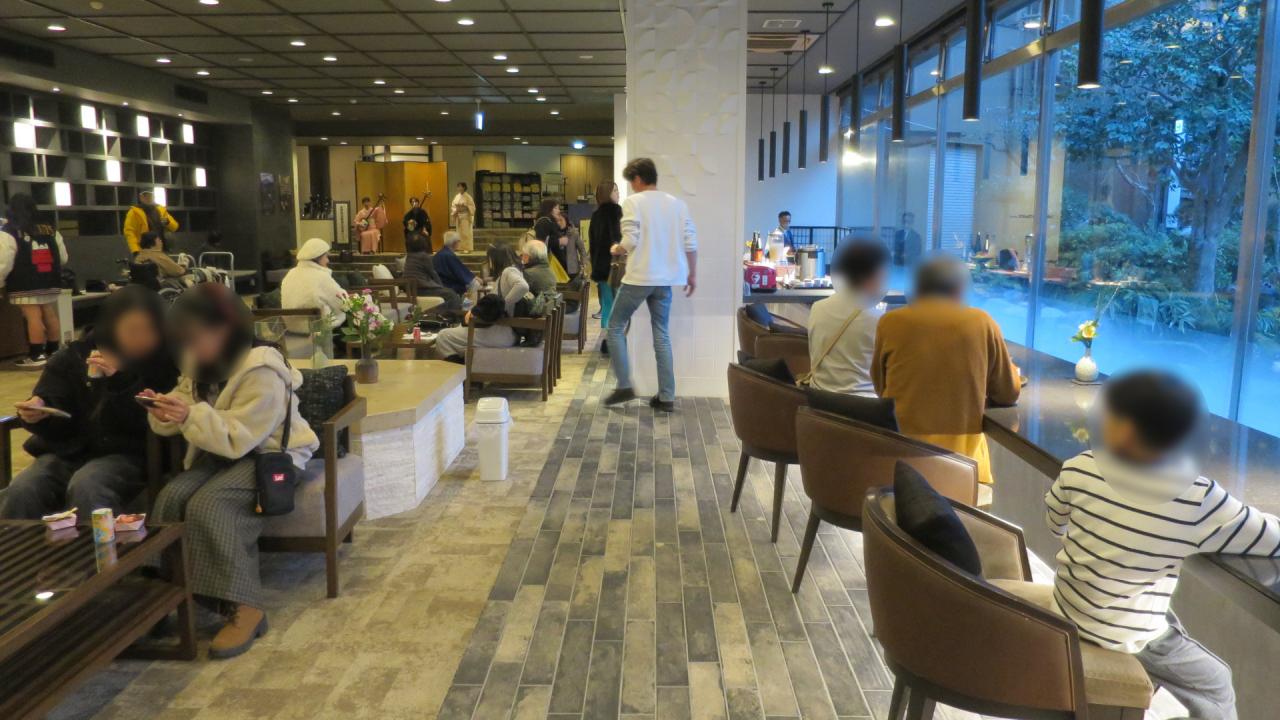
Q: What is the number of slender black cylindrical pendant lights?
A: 9